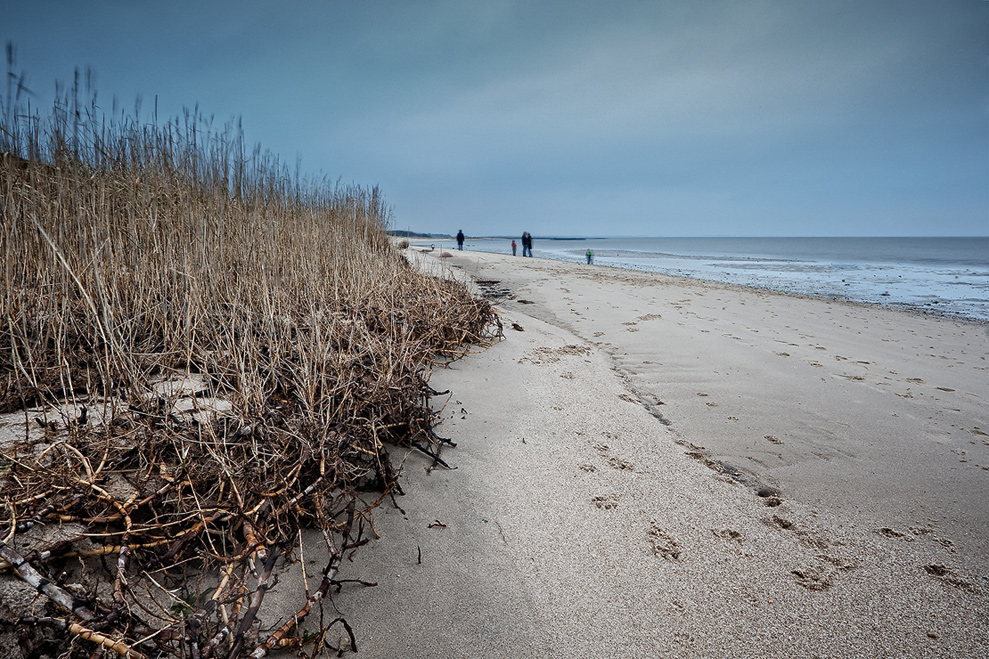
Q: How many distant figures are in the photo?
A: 5